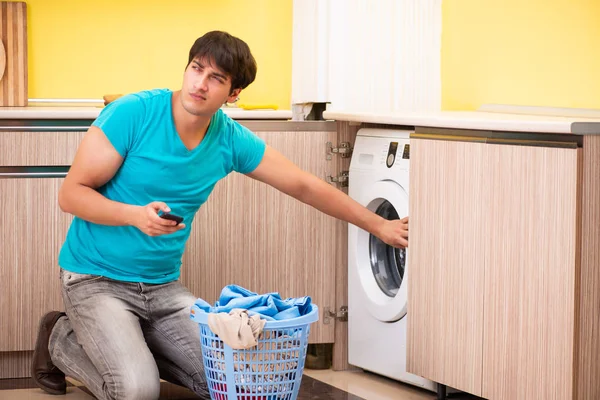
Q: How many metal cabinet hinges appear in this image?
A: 3